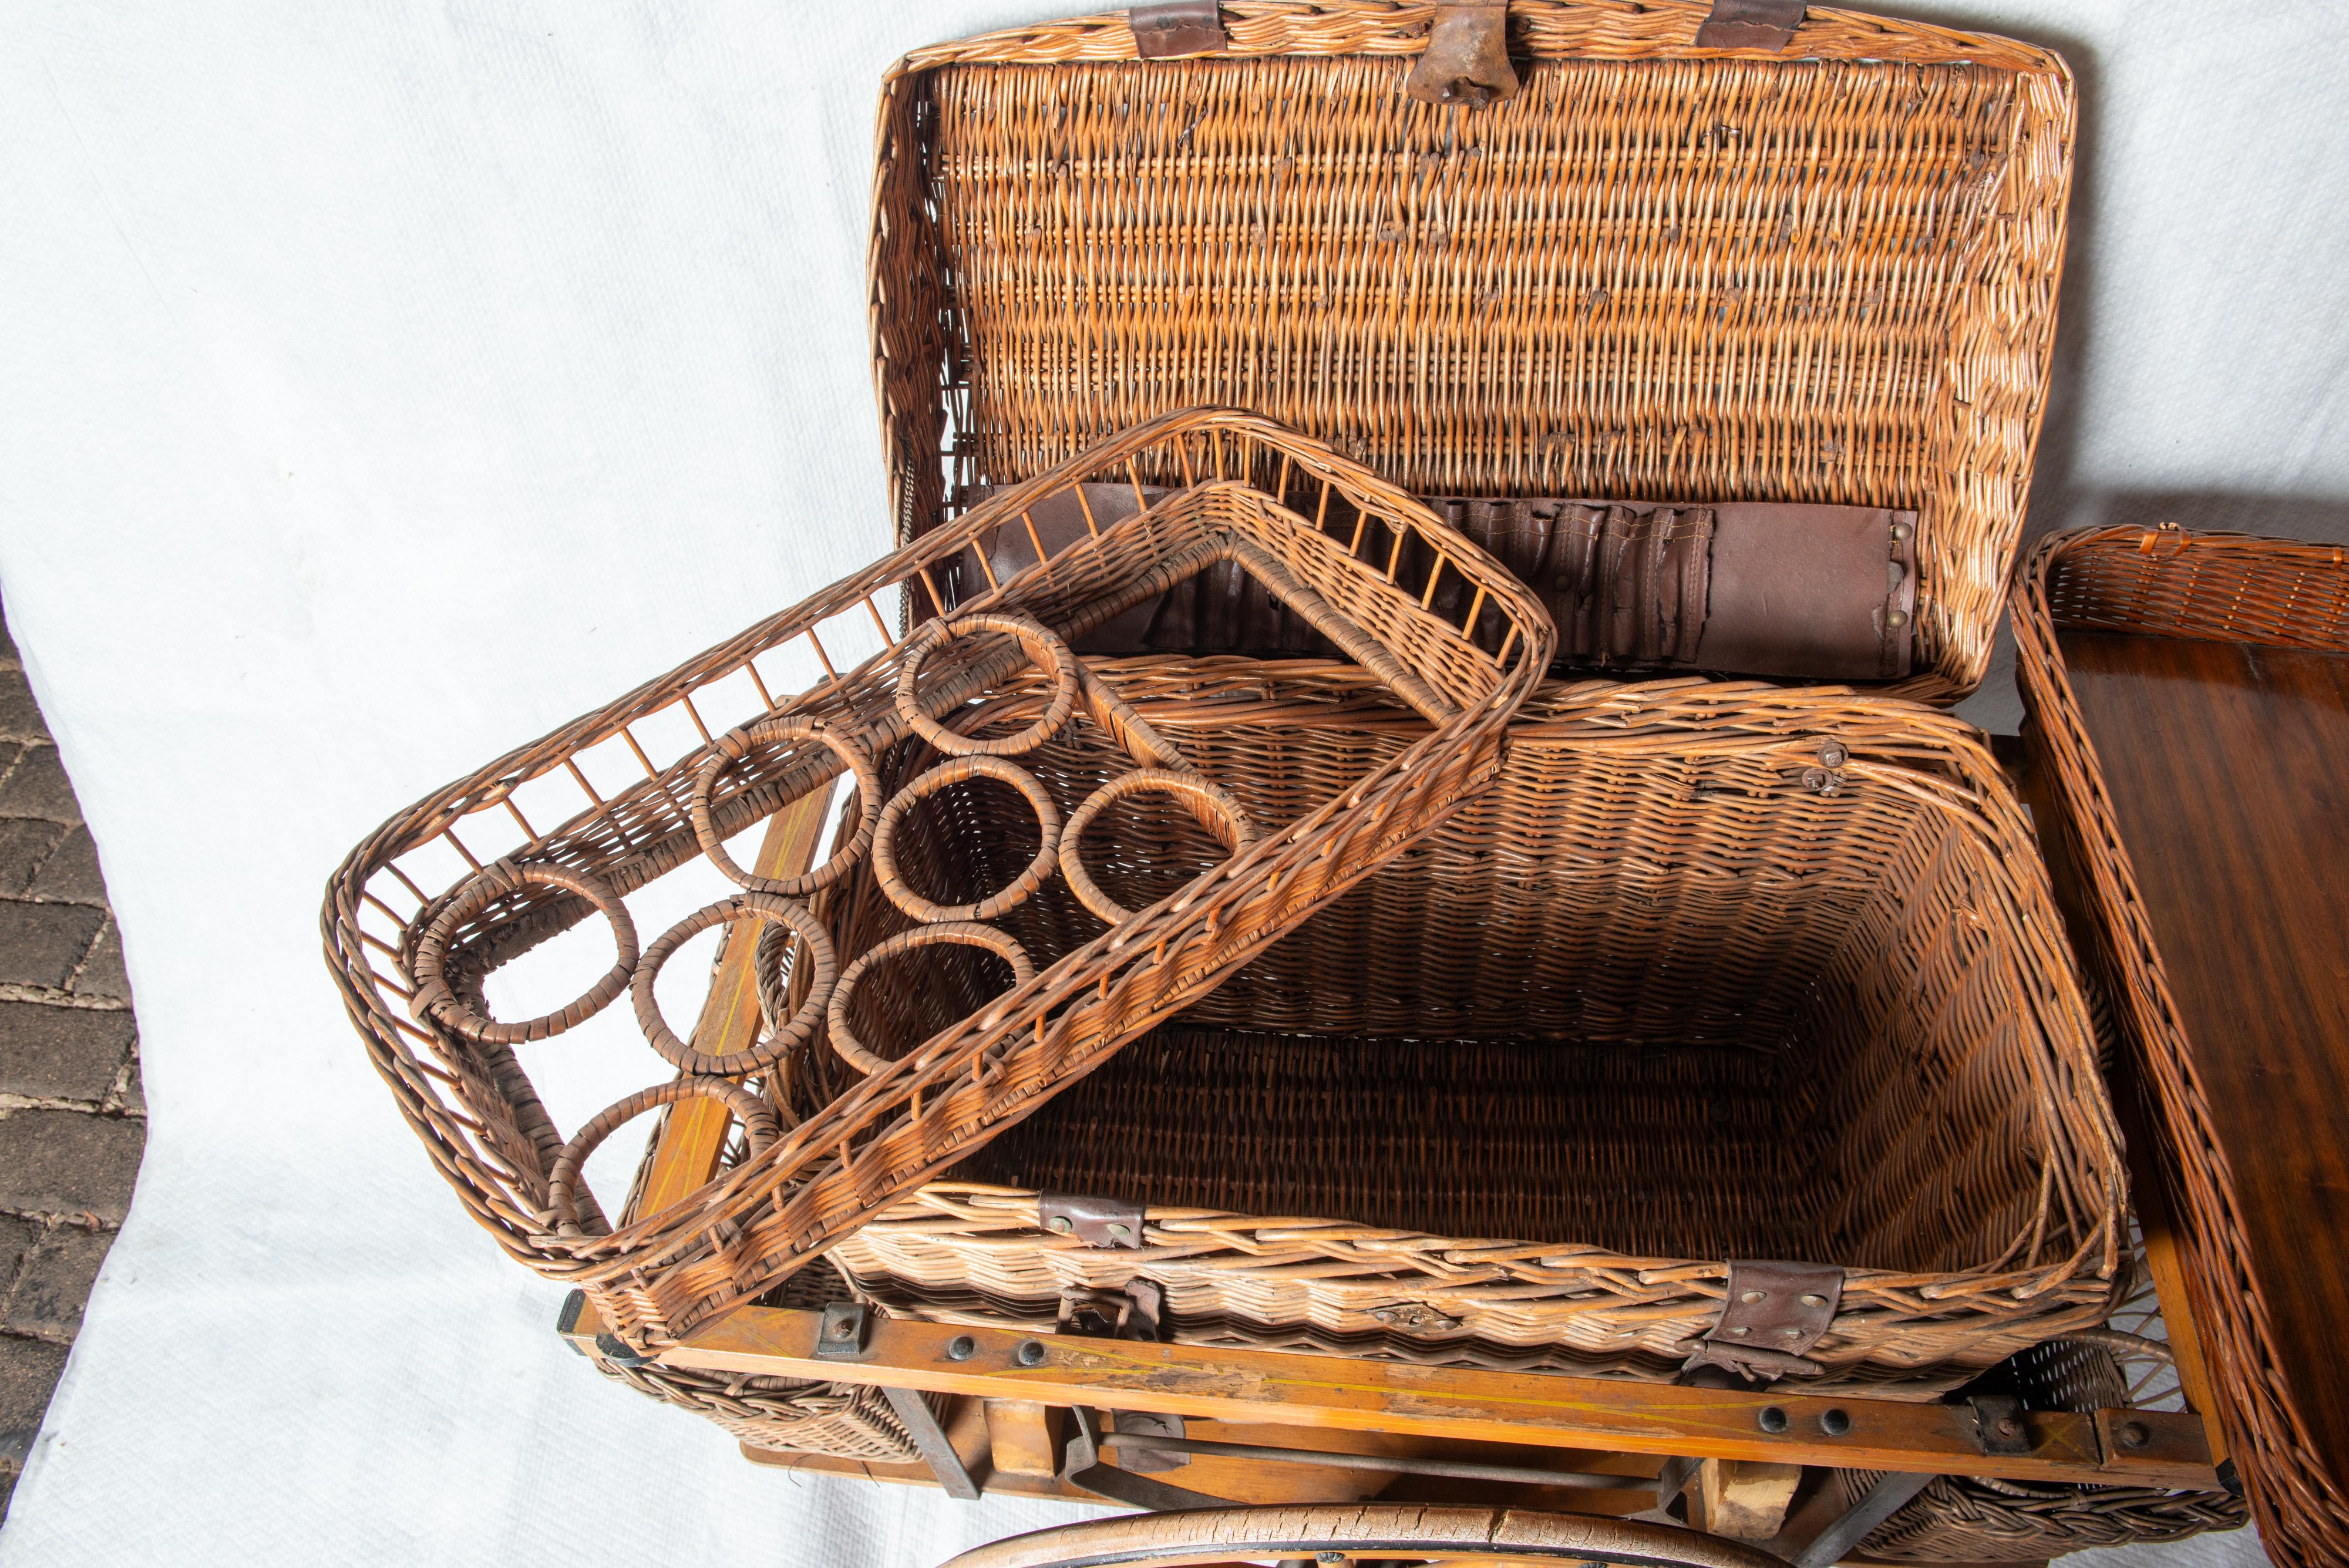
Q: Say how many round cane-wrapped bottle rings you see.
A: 8